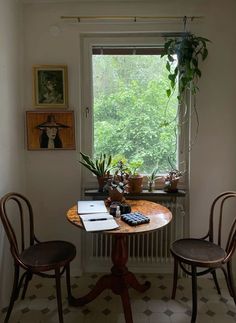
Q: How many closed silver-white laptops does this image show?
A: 1